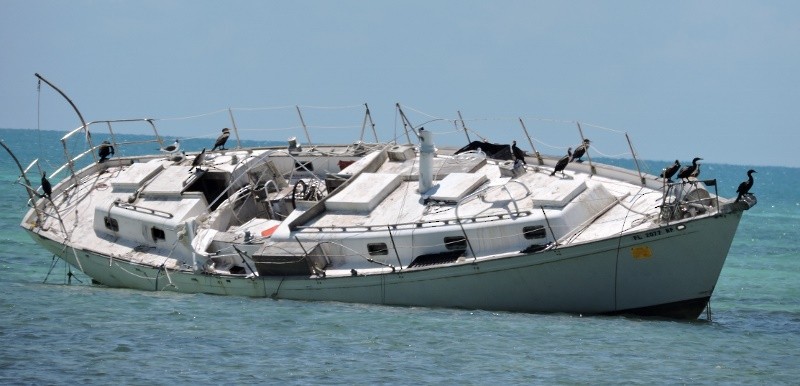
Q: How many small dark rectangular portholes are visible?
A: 5